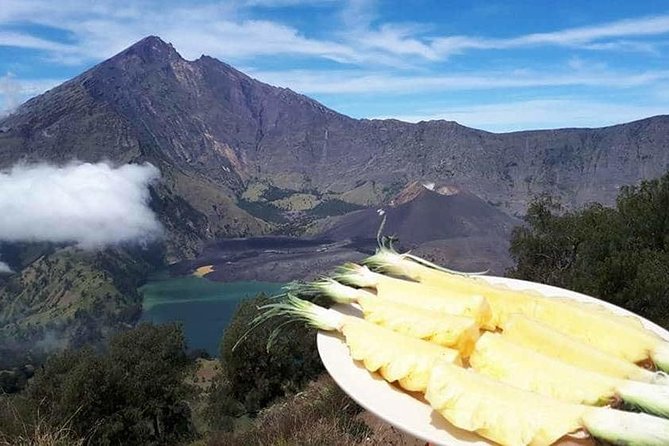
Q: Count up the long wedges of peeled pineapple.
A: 8